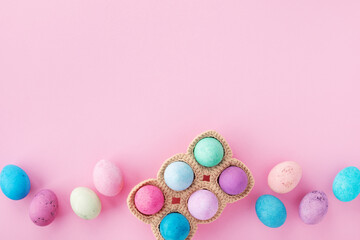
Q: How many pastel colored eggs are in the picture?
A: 14